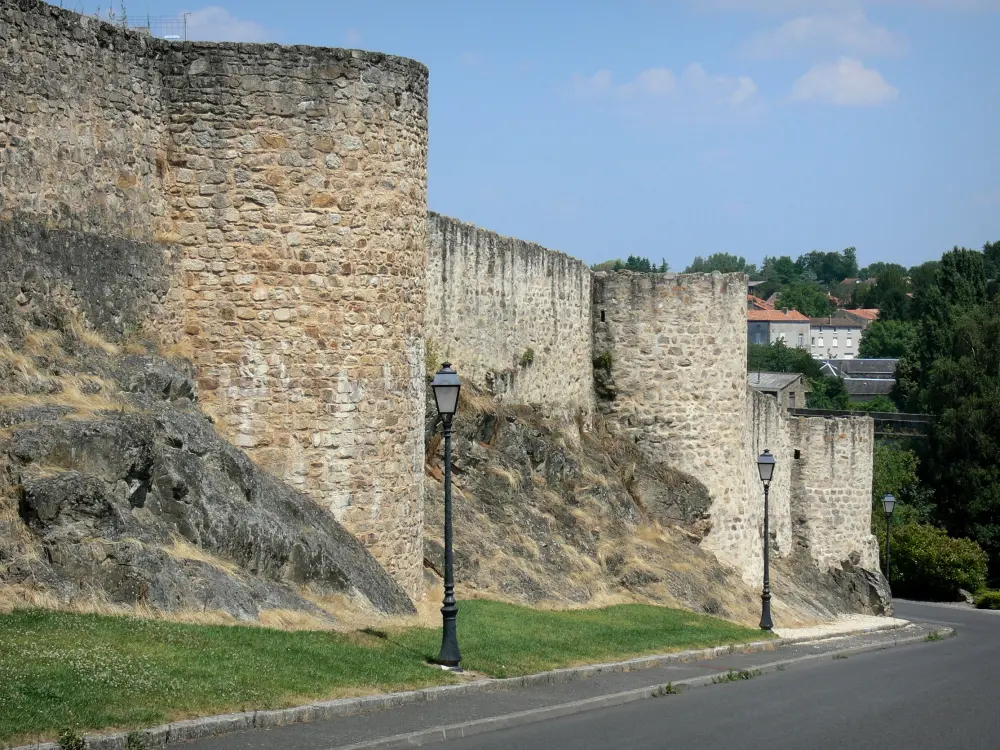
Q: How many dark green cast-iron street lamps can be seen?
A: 3